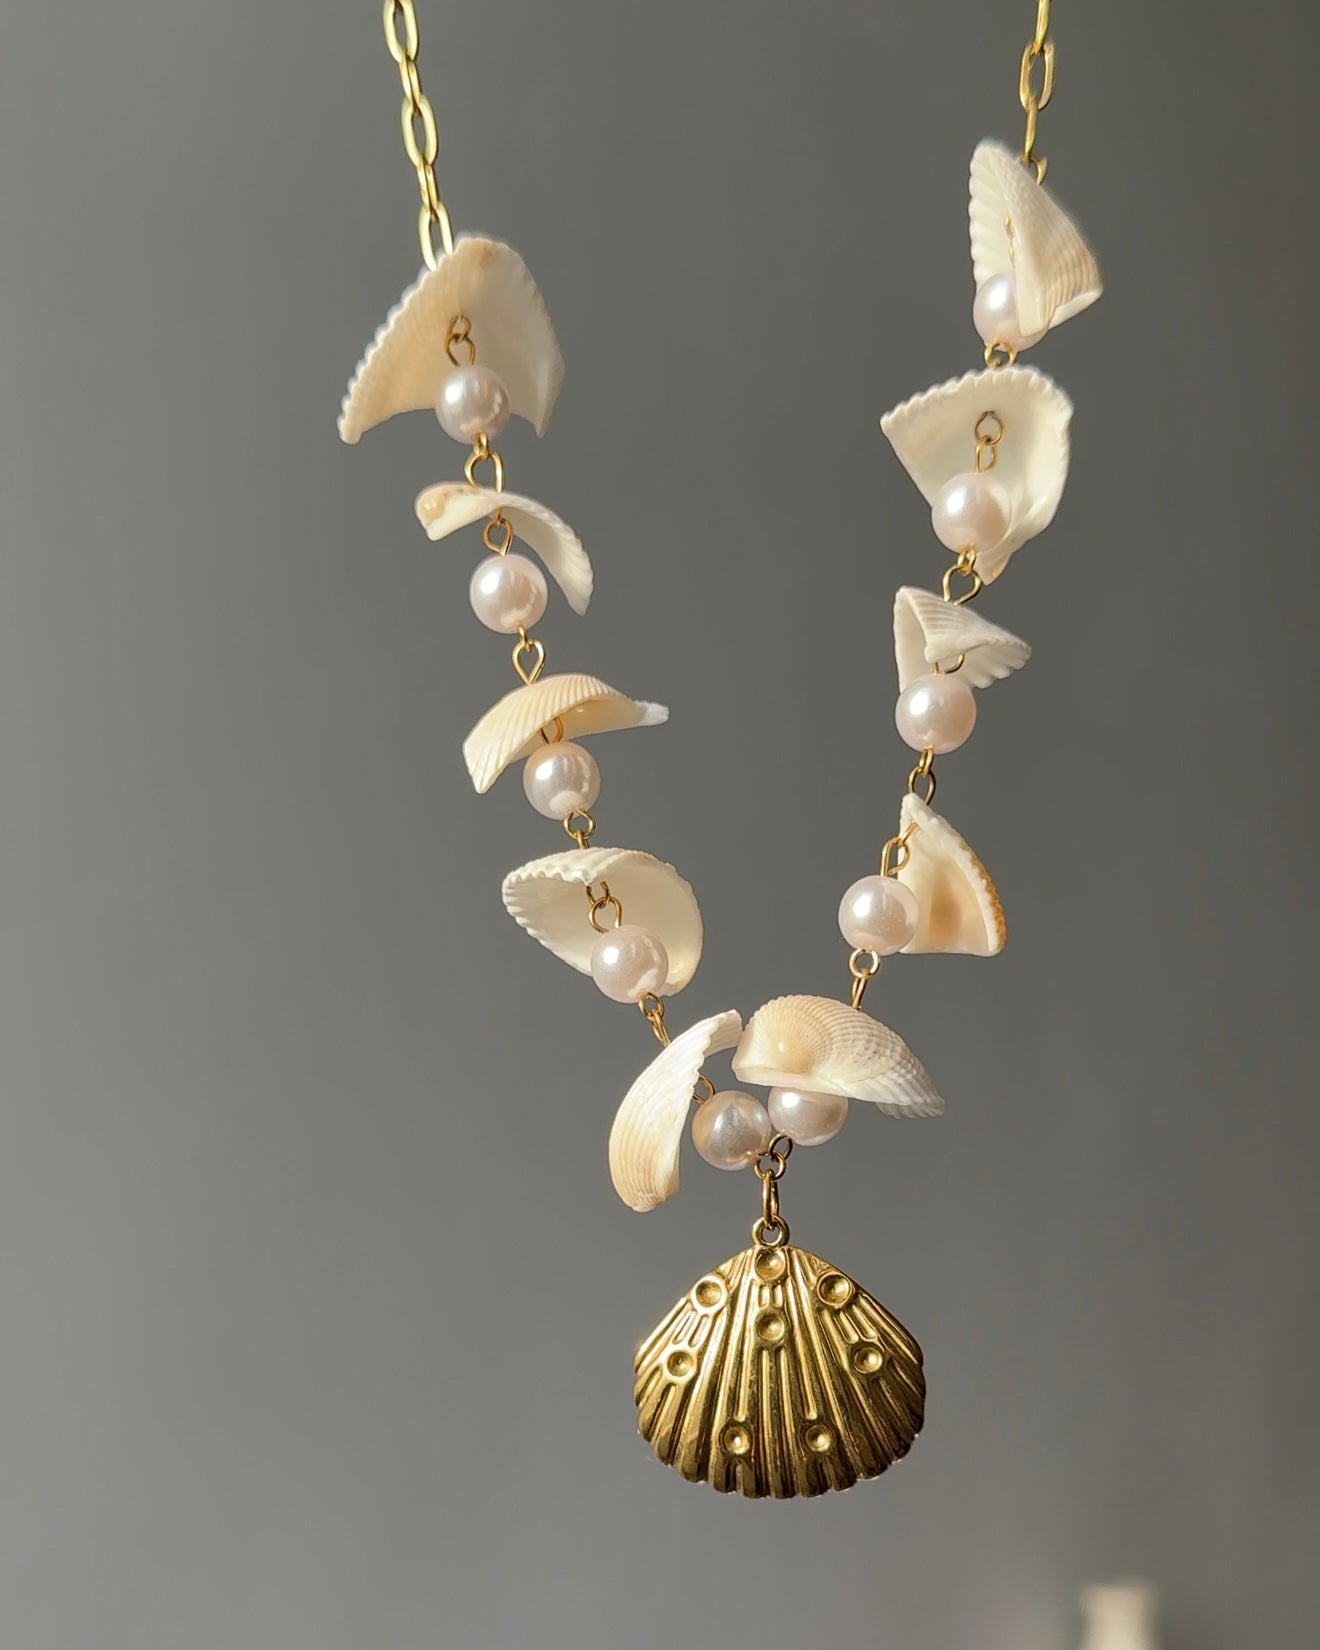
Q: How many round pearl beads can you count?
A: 10